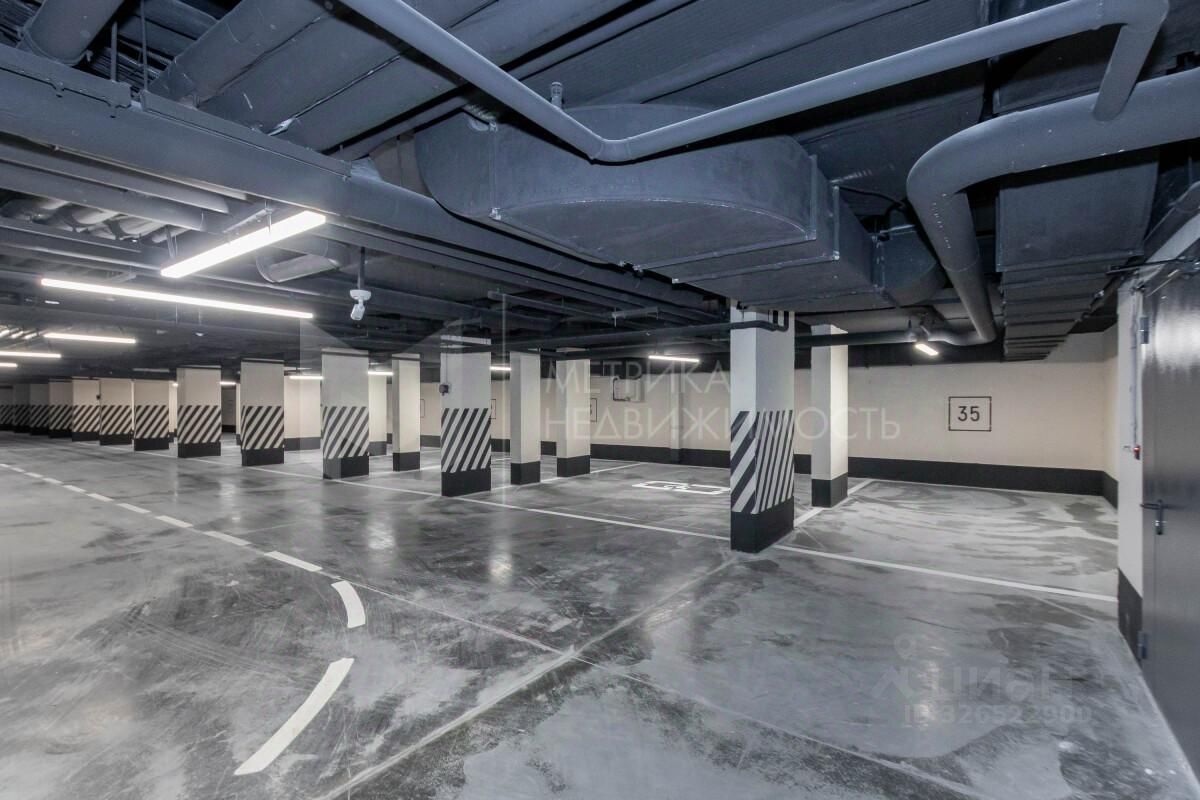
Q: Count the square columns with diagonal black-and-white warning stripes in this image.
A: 12